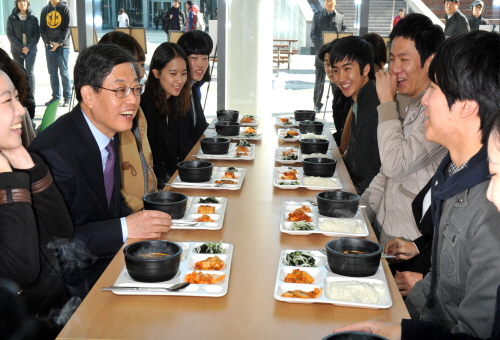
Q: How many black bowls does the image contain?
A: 13